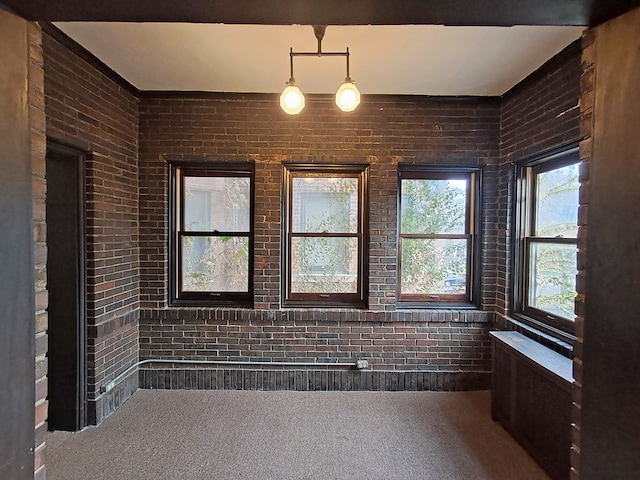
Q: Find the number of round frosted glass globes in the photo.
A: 2